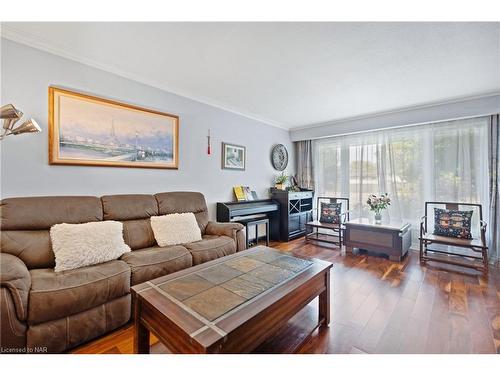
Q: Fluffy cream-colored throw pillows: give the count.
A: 2